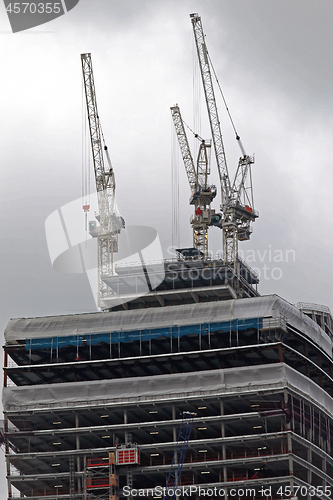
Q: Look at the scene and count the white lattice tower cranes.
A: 3